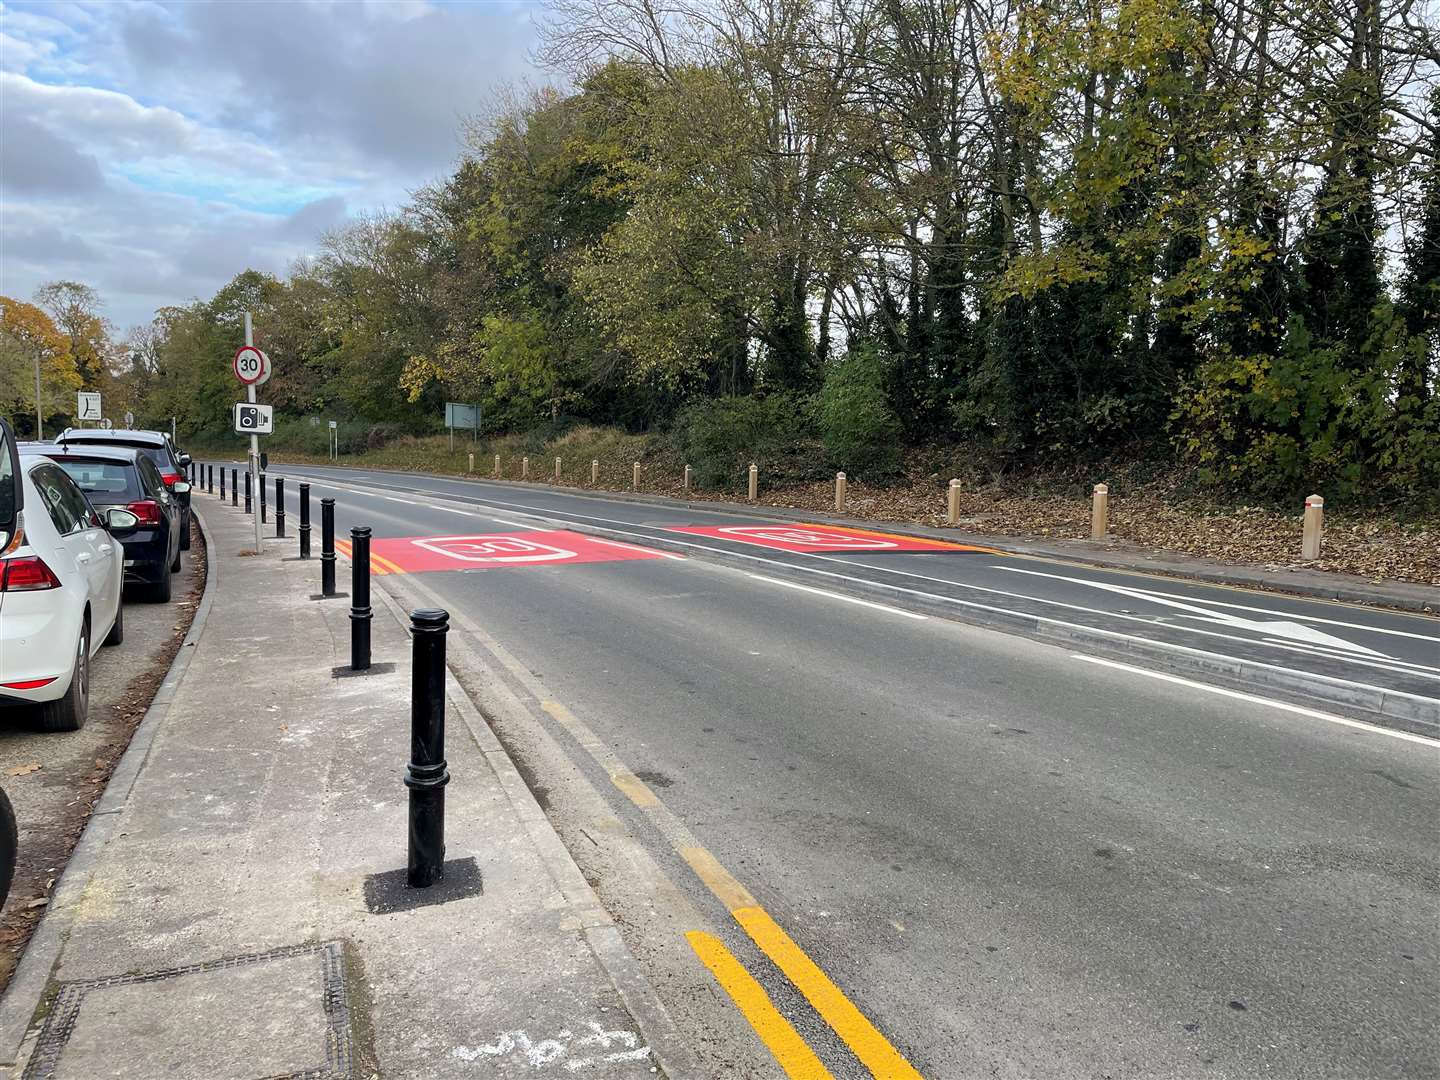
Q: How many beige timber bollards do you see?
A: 12